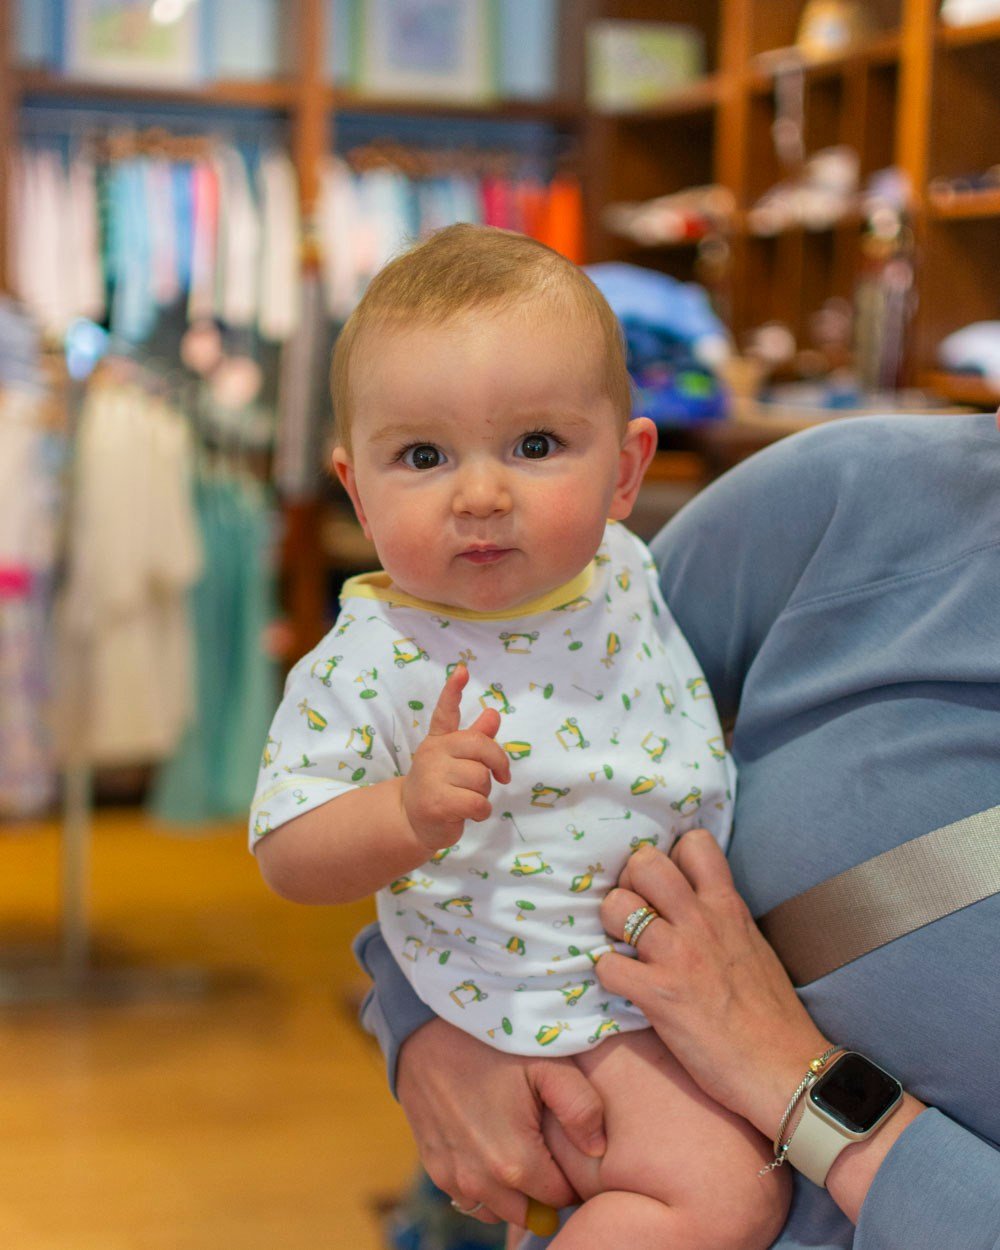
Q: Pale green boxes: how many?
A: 1